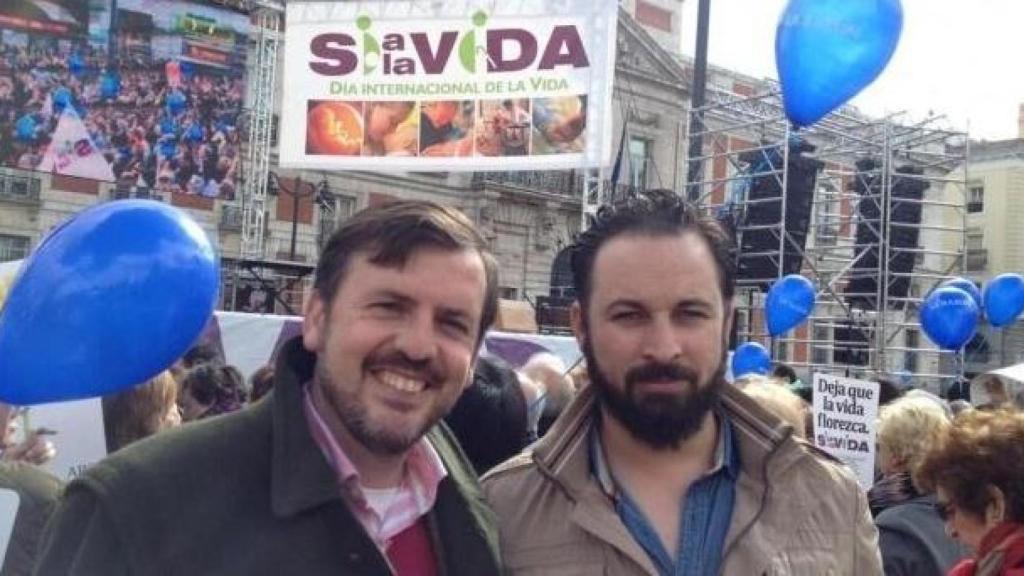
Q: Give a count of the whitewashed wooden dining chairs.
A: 0